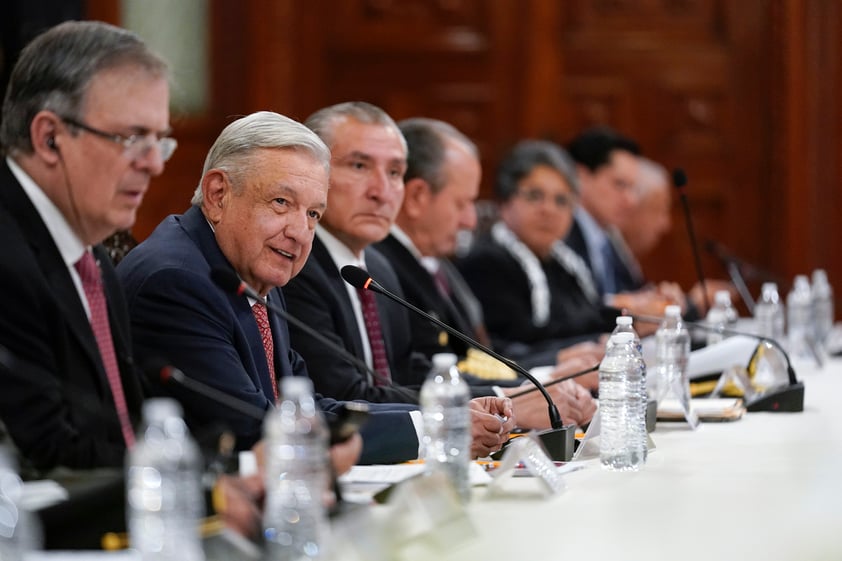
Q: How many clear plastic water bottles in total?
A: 11